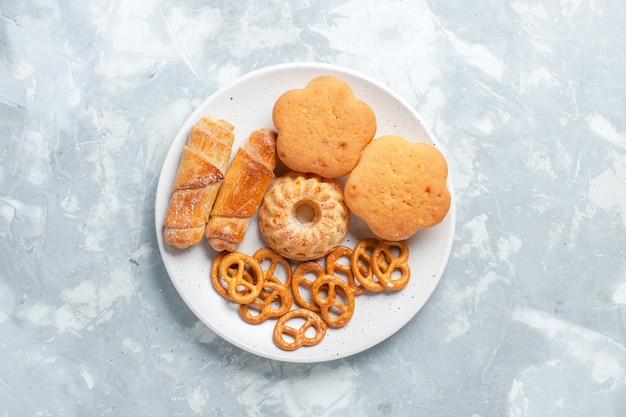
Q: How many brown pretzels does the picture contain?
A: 10